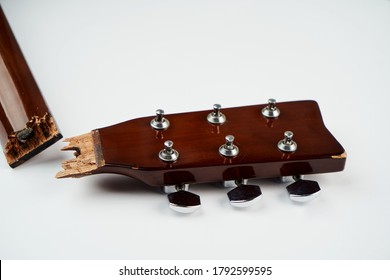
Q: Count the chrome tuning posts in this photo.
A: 6